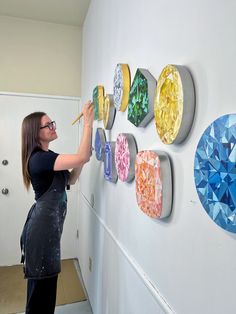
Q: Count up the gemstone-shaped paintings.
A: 10